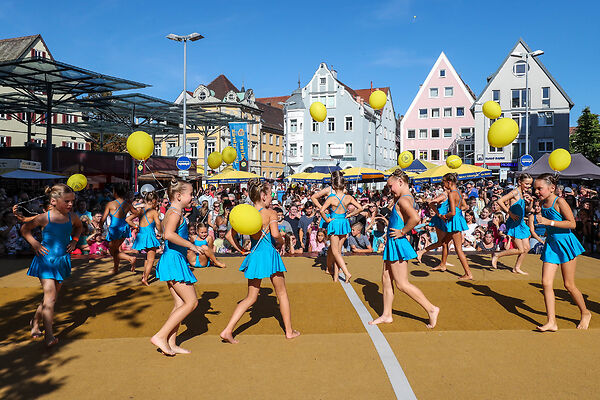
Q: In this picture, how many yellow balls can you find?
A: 12